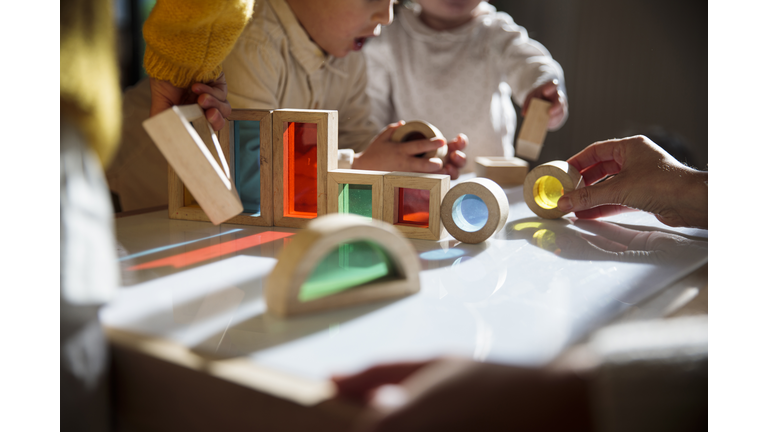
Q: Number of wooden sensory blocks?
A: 12